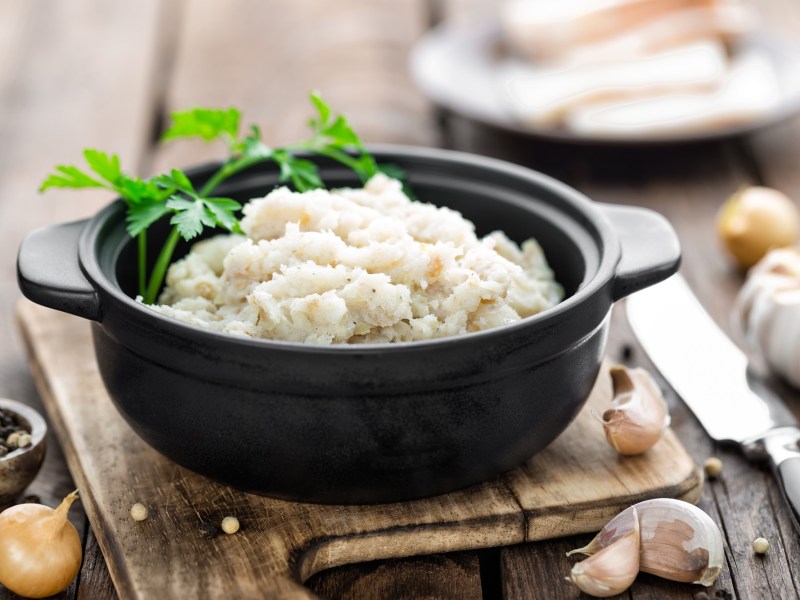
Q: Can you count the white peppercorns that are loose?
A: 4